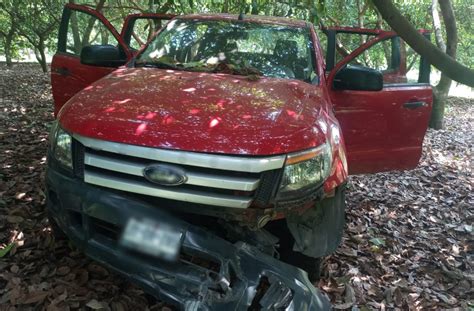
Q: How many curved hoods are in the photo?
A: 1